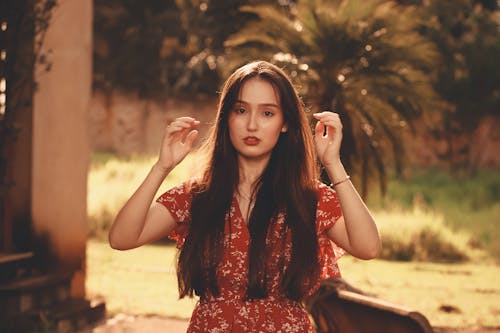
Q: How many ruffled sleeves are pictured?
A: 2